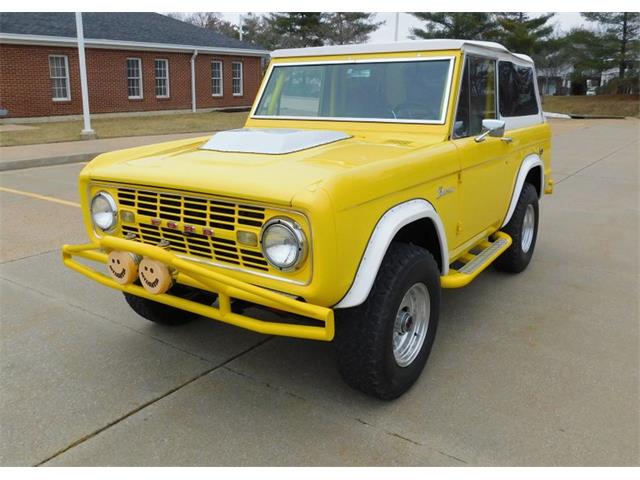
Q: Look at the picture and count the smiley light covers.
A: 2